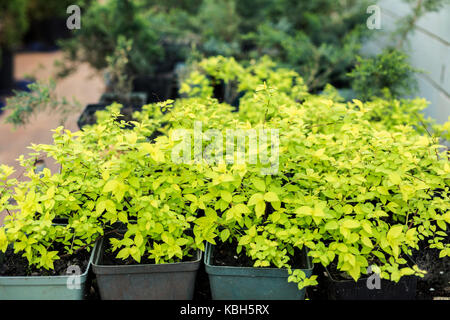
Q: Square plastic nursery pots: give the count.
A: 4